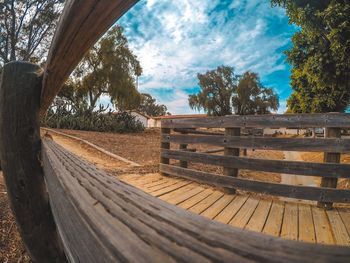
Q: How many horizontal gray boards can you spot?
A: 4